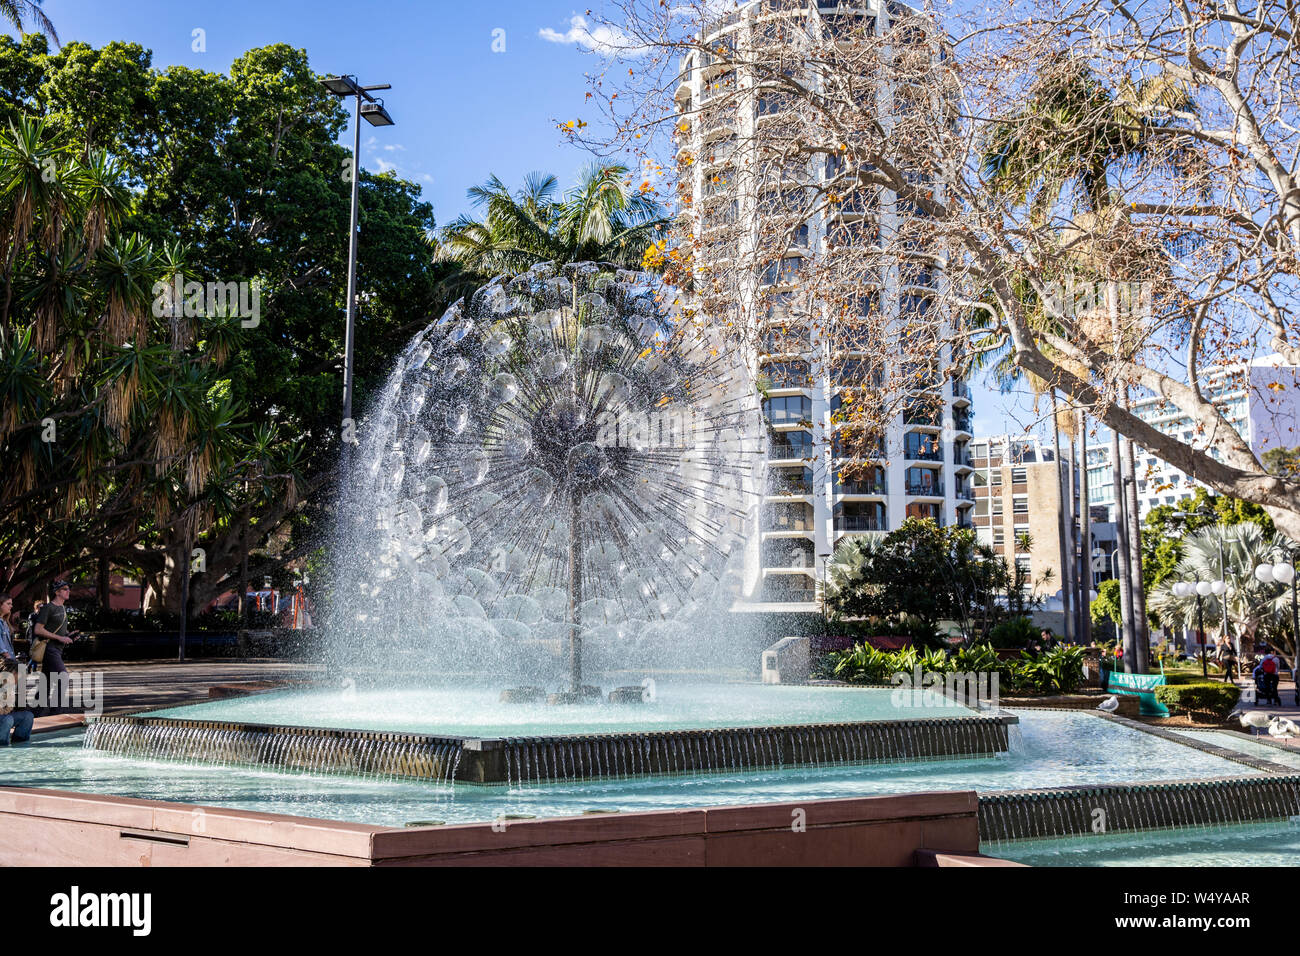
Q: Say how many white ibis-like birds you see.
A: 2